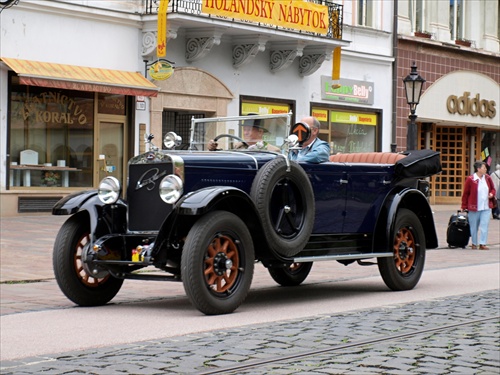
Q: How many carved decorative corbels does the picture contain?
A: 5